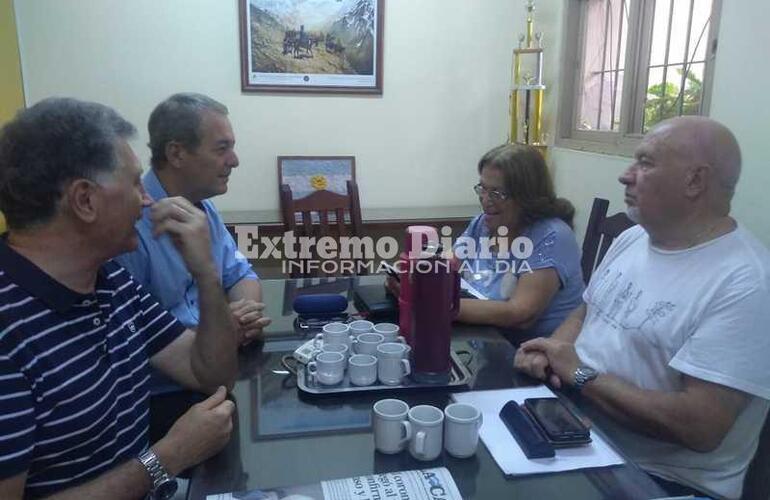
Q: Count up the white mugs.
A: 12